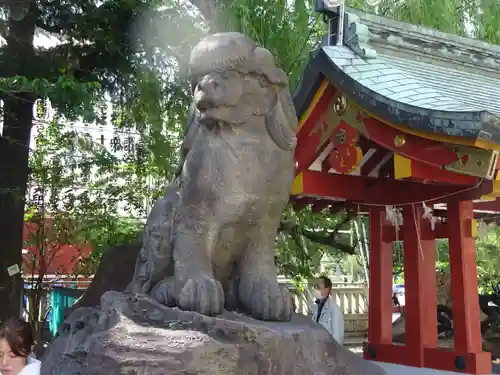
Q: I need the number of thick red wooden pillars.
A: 3